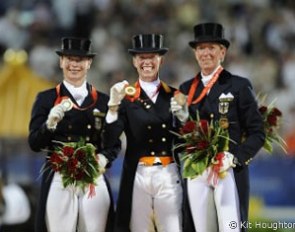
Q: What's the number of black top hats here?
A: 3